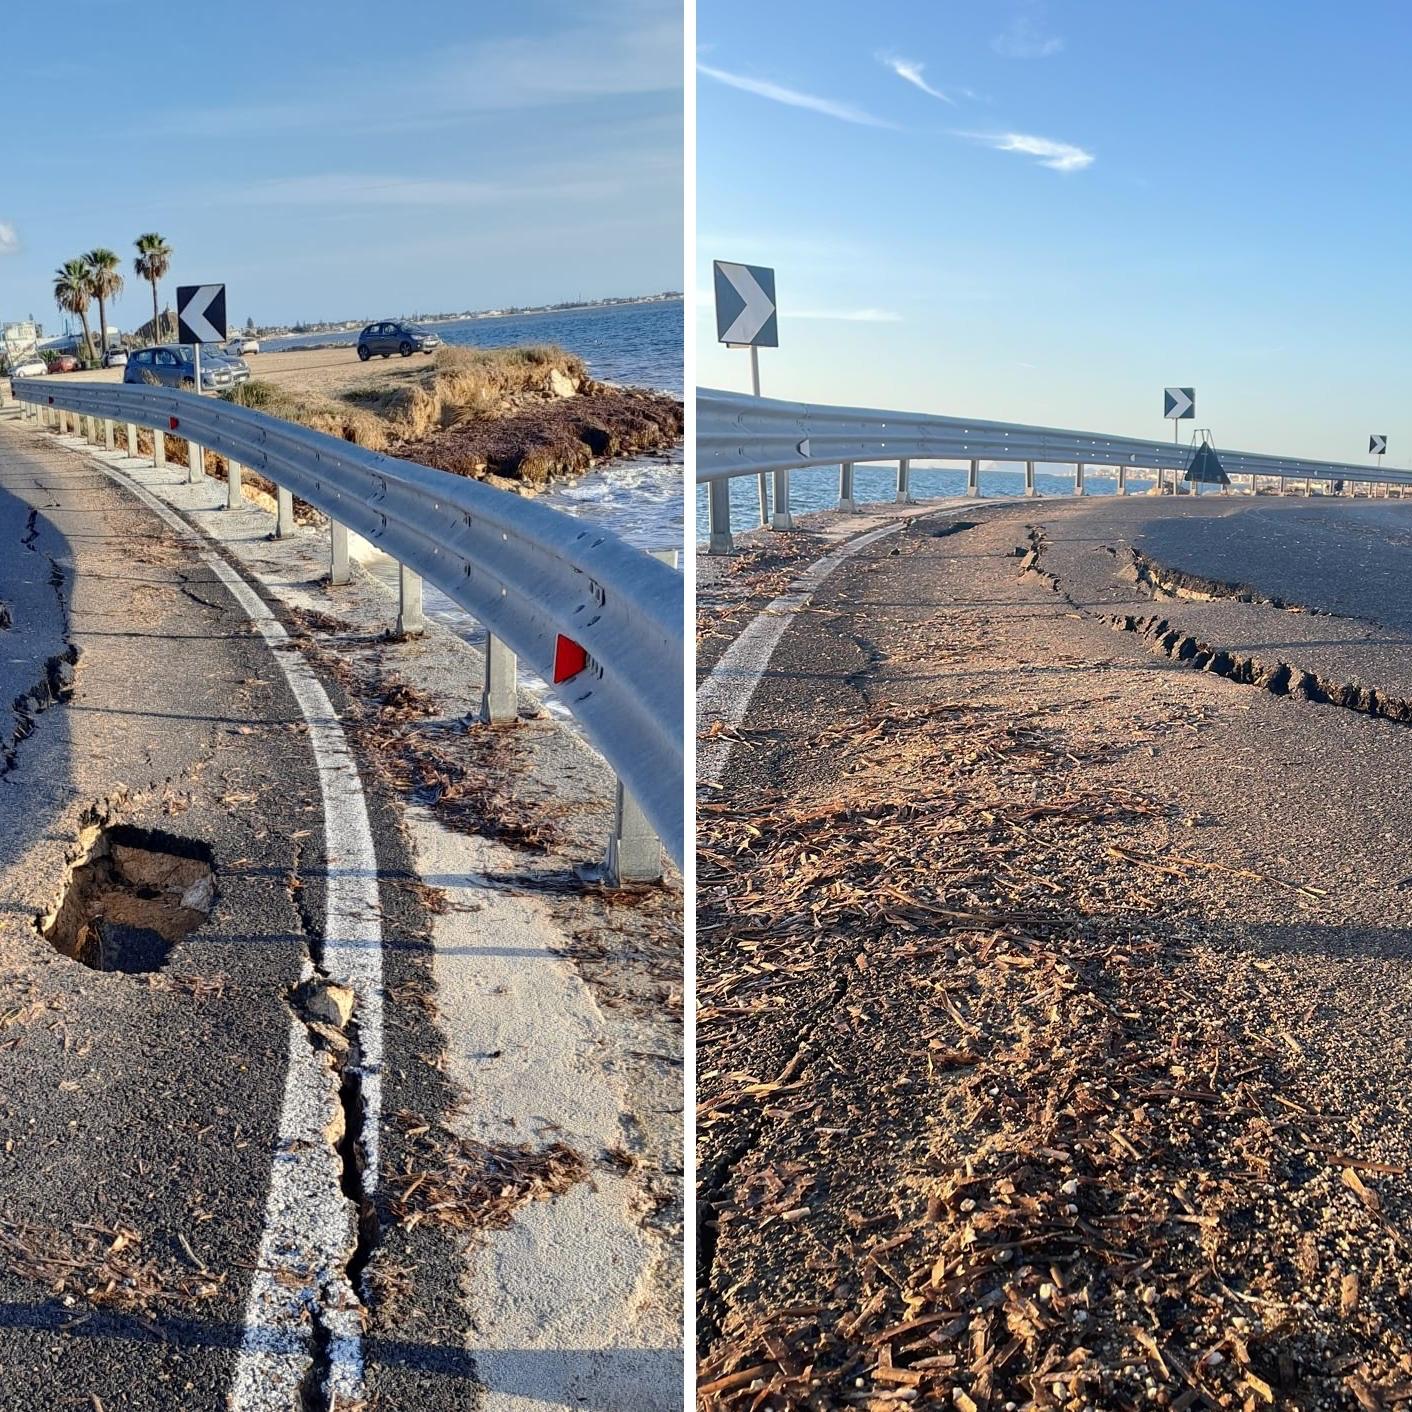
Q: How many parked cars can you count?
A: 7